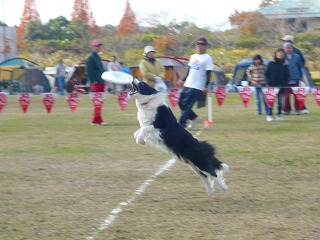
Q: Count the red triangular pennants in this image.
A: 12